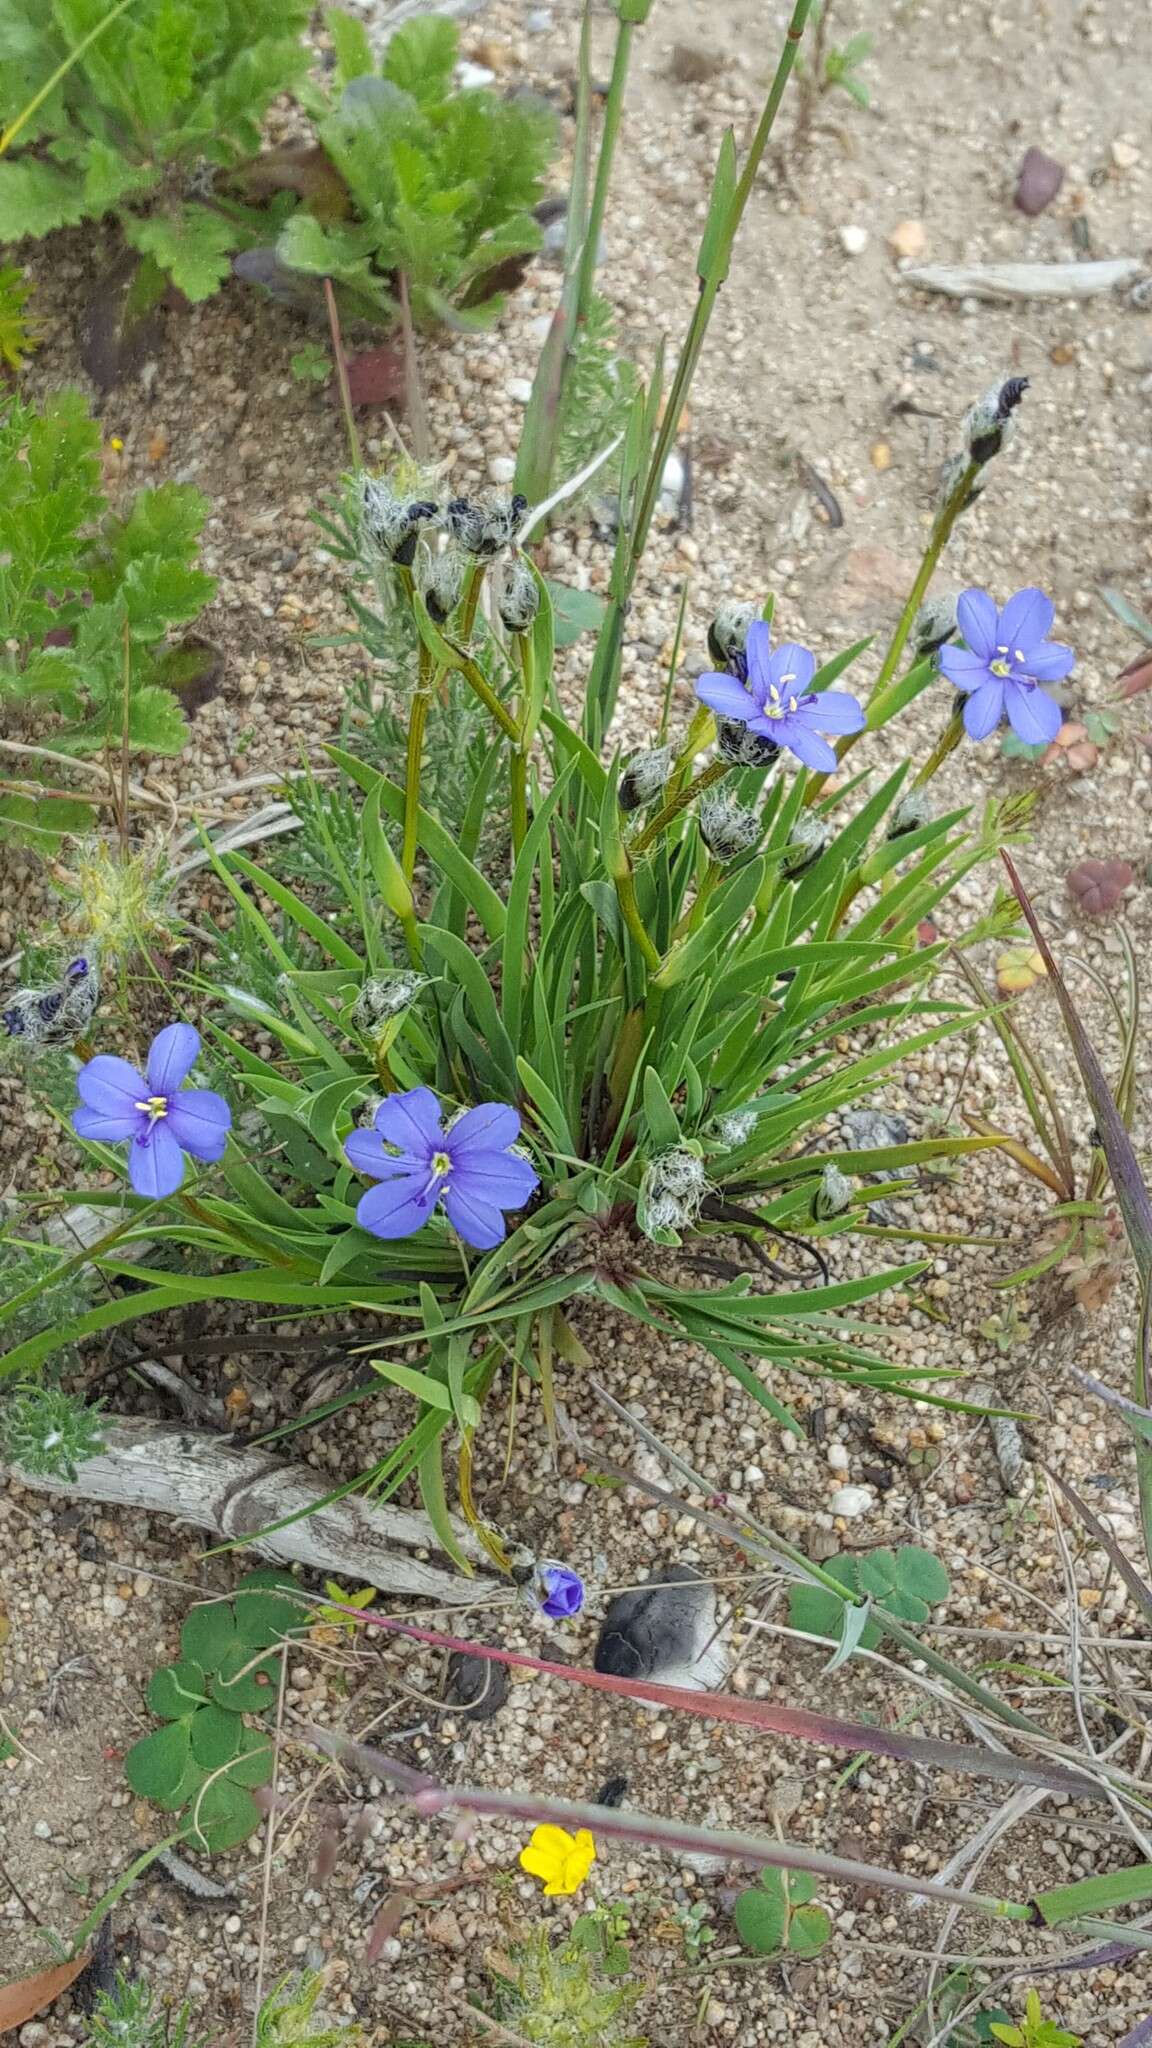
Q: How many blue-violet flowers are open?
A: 4